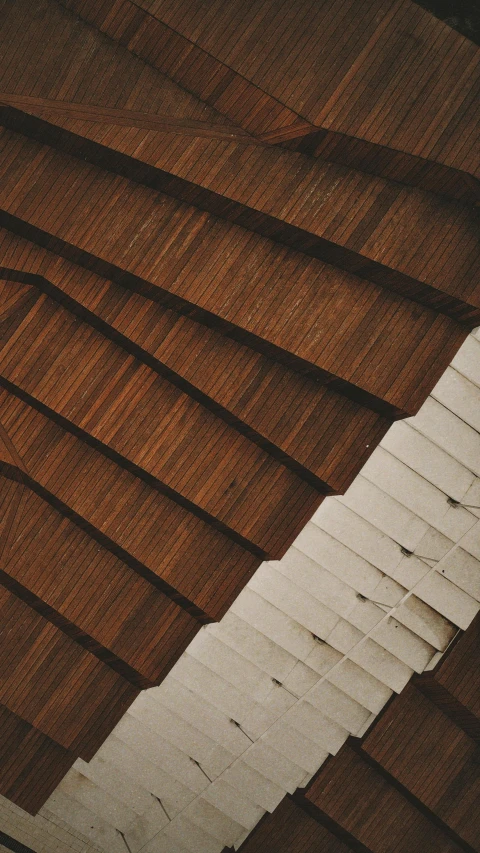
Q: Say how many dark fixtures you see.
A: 9